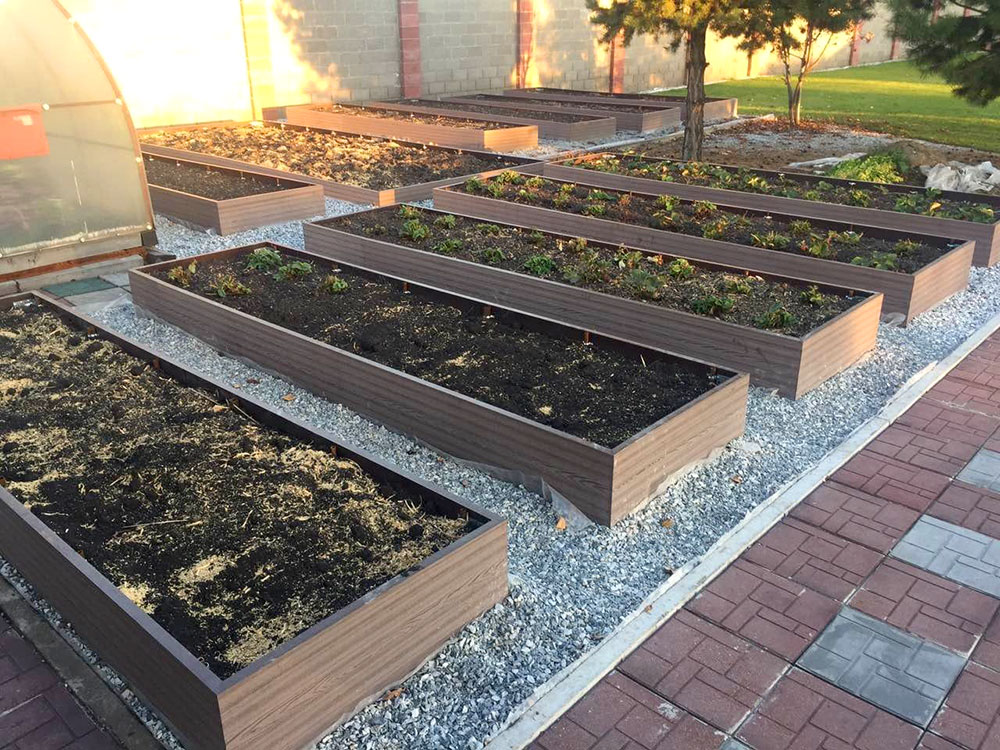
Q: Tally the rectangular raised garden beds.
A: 11